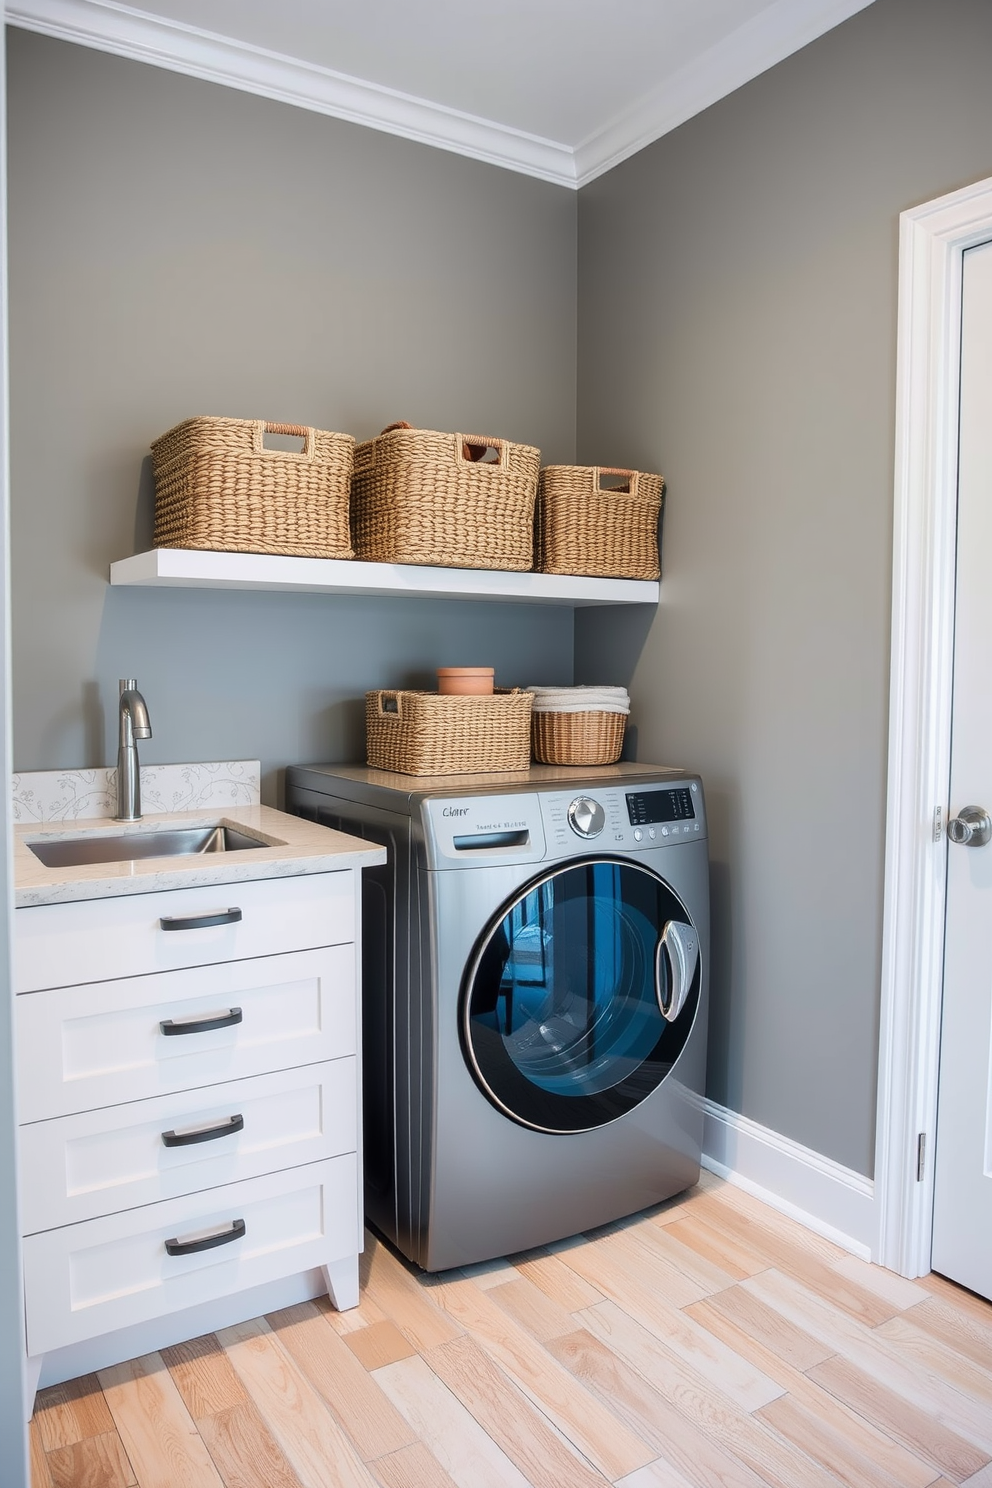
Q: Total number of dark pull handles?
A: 4